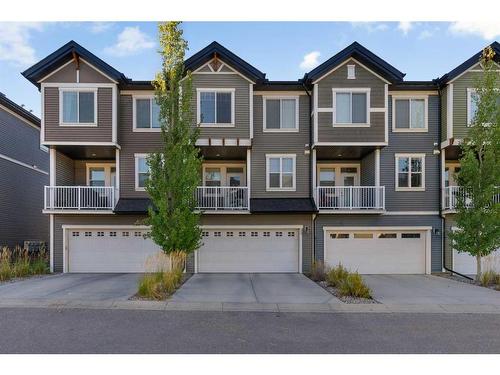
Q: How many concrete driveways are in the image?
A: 3